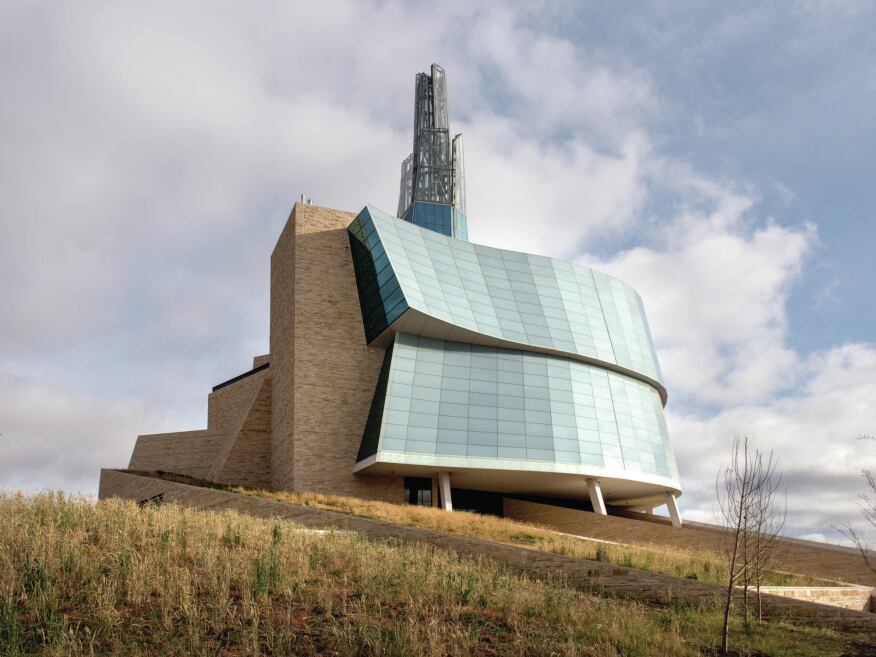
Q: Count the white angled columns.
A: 3